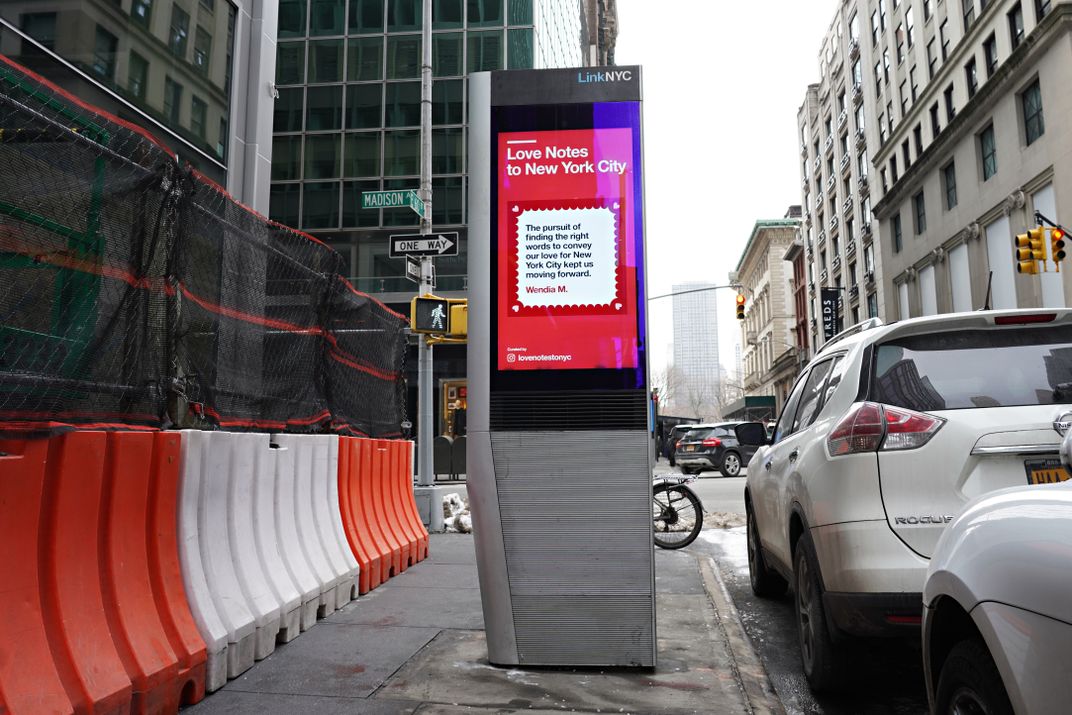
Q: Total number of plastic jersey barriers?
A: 3